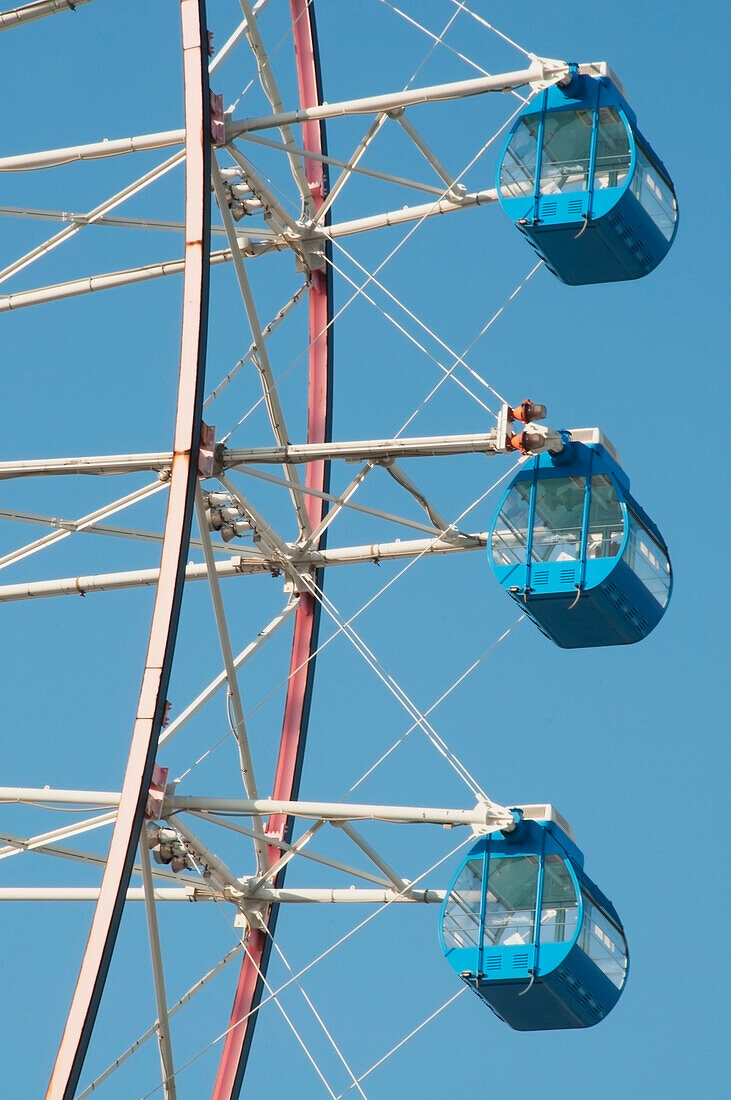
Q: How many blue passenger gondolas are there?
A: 3